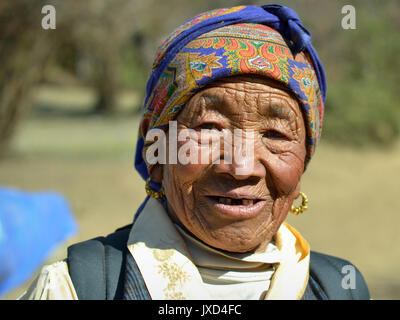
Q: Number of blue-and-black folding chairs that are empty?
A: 0